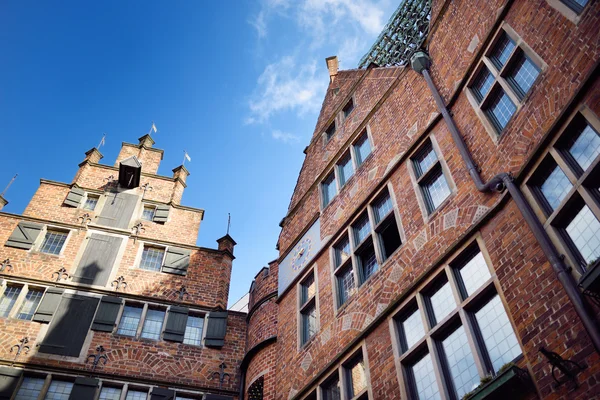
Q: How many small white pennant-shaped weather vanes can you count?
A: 3